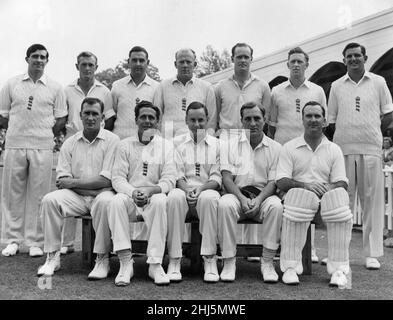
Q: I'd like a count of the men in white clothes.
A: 12